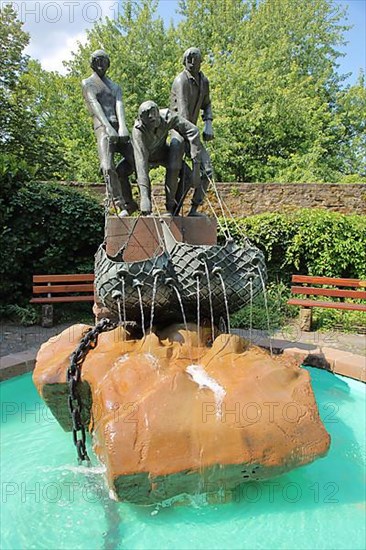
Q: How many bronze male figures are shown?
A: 3